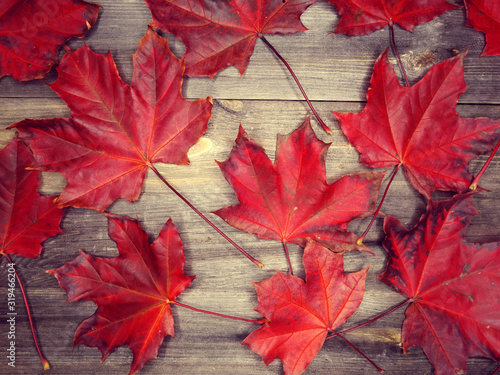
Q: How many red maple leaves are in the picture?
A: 11